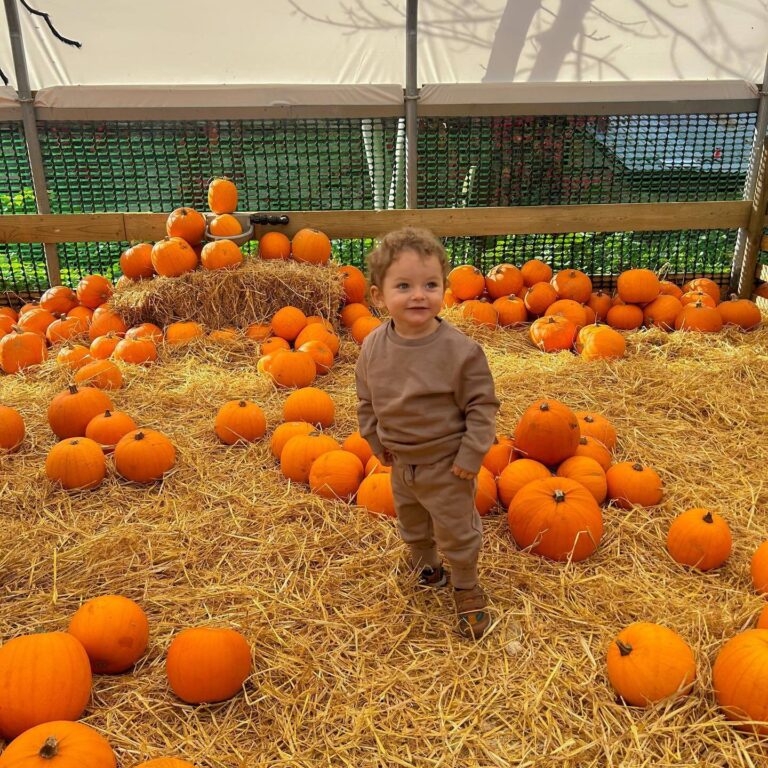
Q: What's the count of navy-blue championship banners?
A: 0